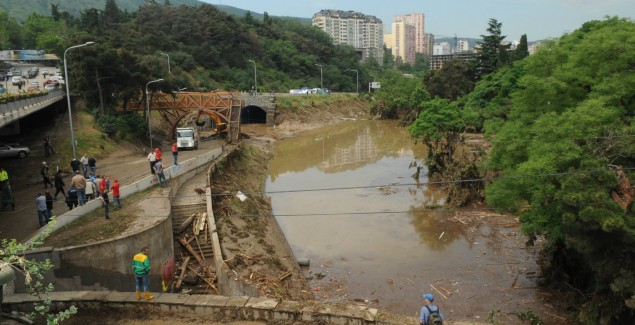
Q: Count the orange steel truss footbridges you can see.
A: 1